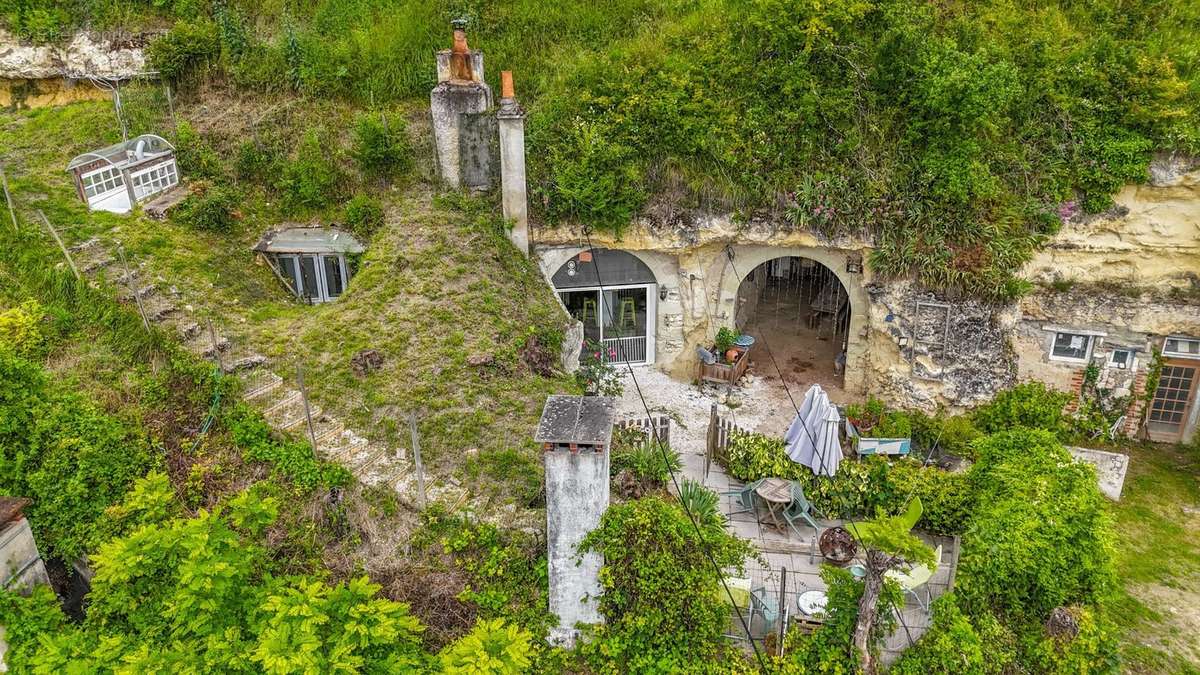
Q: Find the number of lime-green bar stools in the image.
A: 2